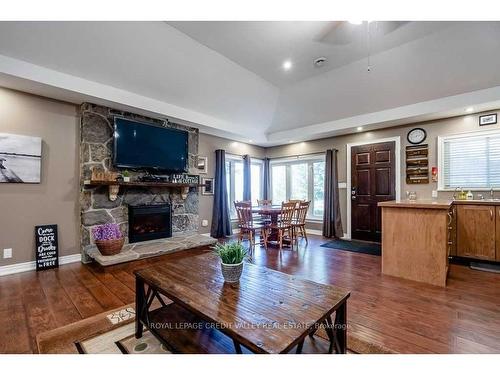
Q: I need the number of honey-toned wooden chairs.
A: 5